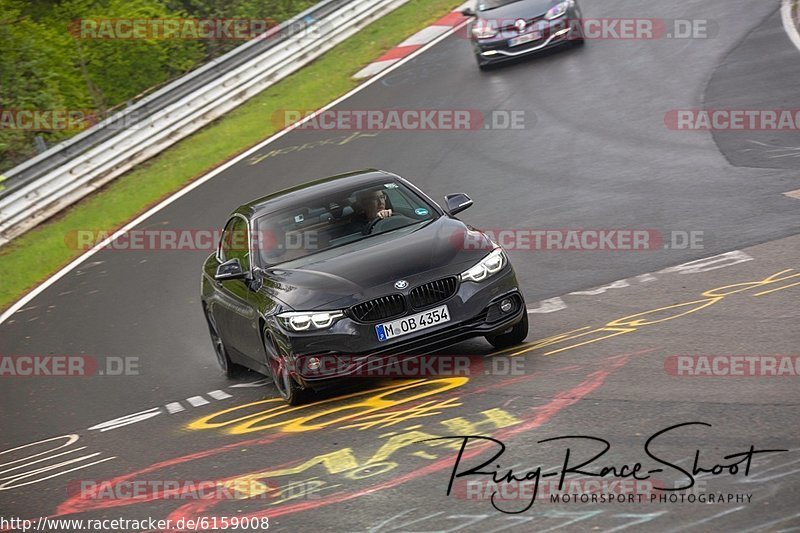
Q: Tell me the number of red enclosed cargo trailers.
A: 0